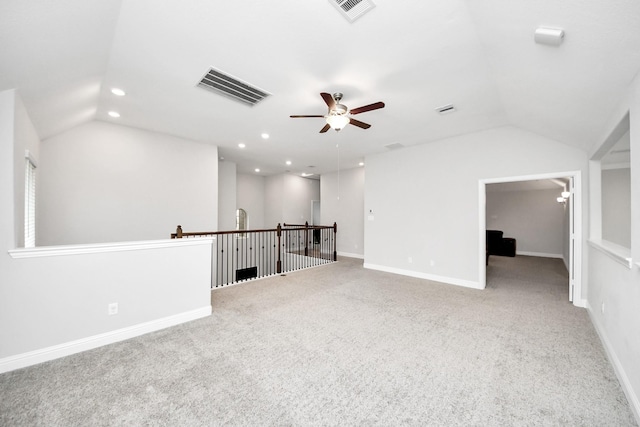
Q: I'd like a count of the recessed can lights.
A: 8